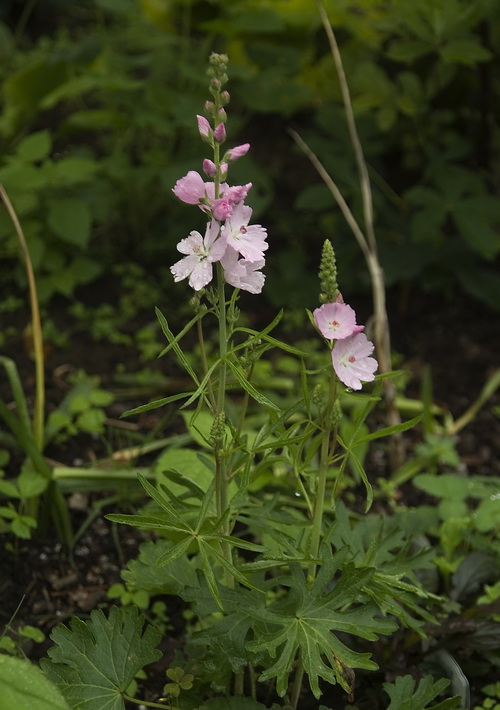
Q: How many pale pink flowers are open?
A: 5